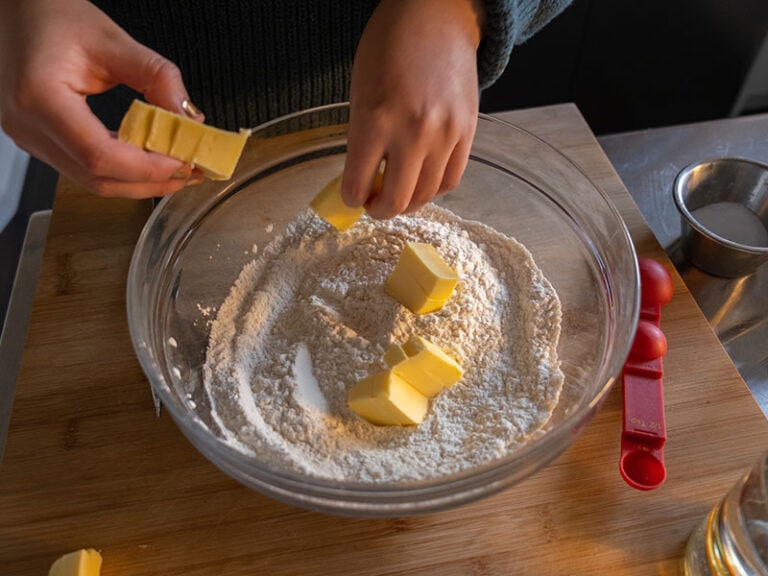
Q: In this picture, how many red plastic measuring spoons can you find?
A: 3